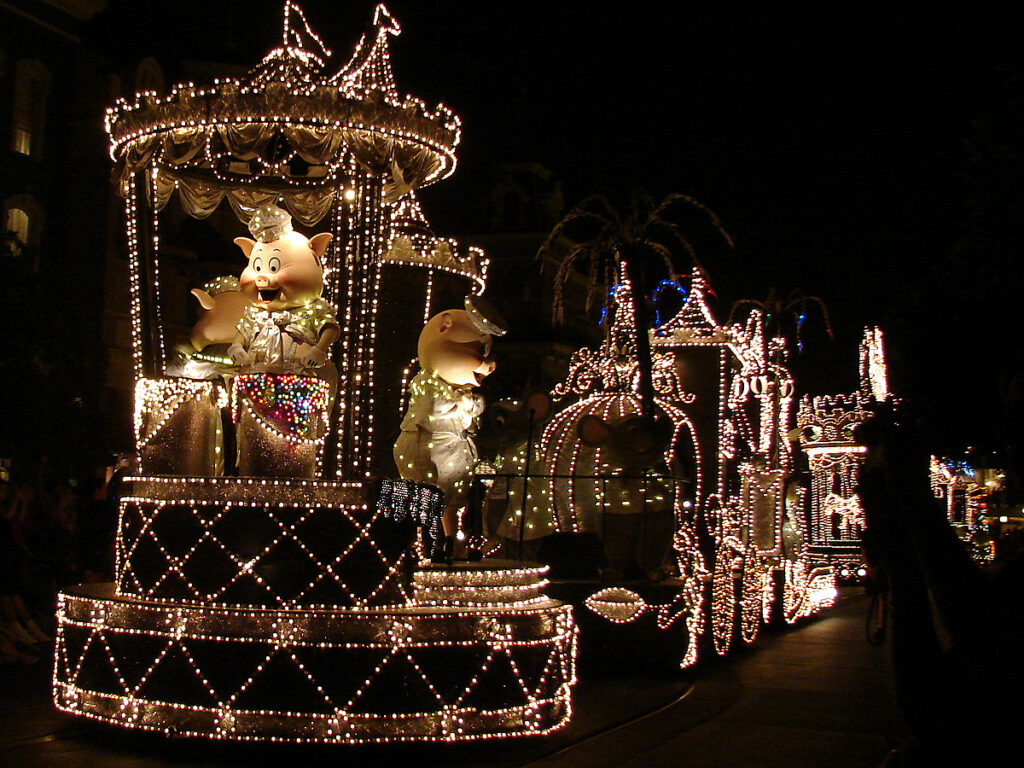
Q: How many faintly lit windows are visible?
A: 2